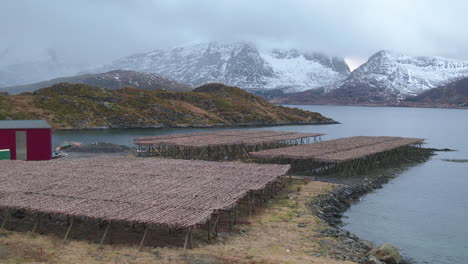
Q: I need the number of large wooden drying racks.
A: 3